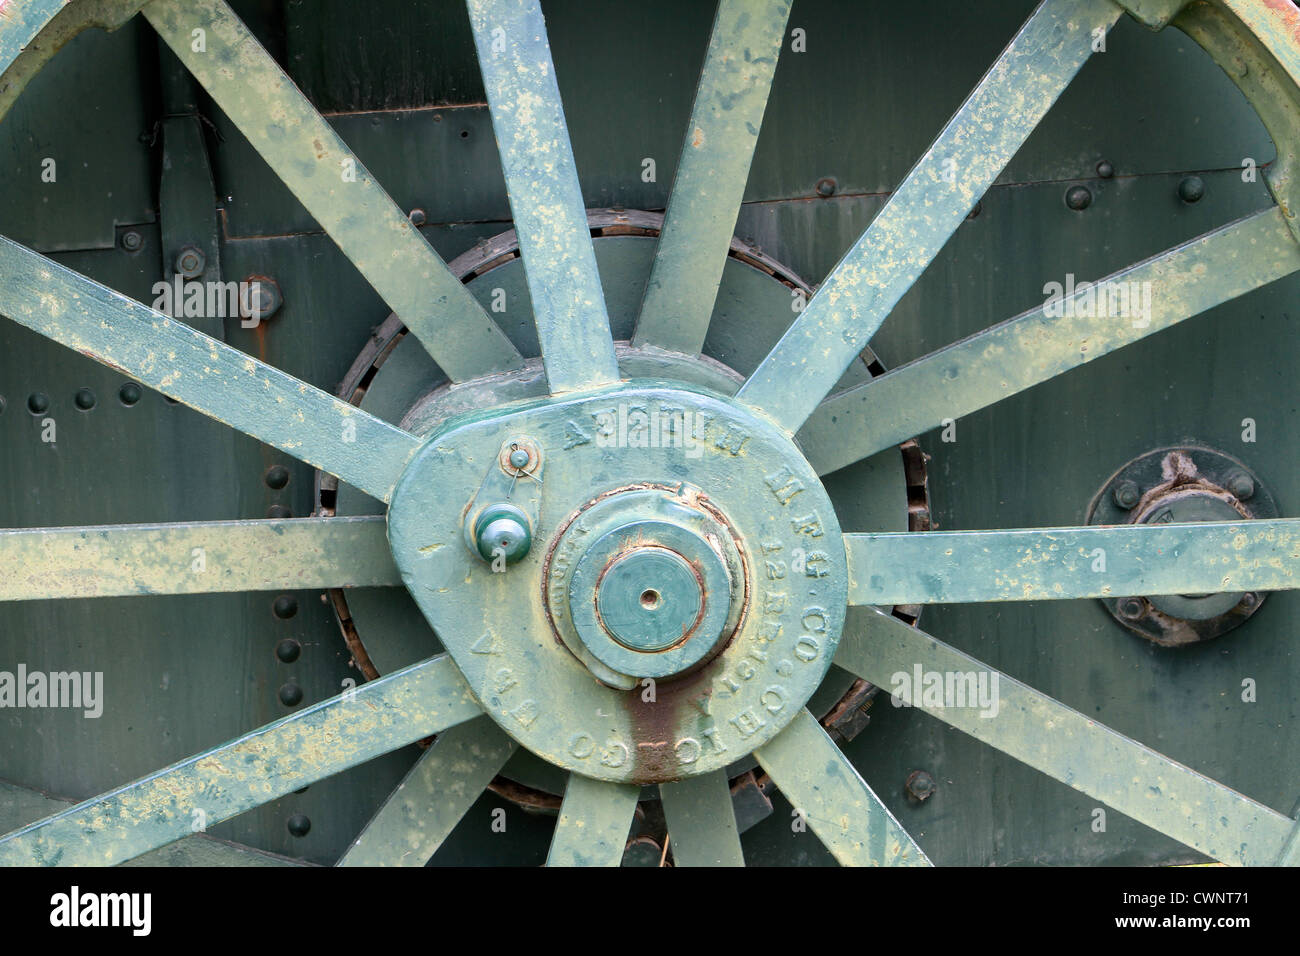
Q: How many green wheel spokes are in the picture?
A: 14